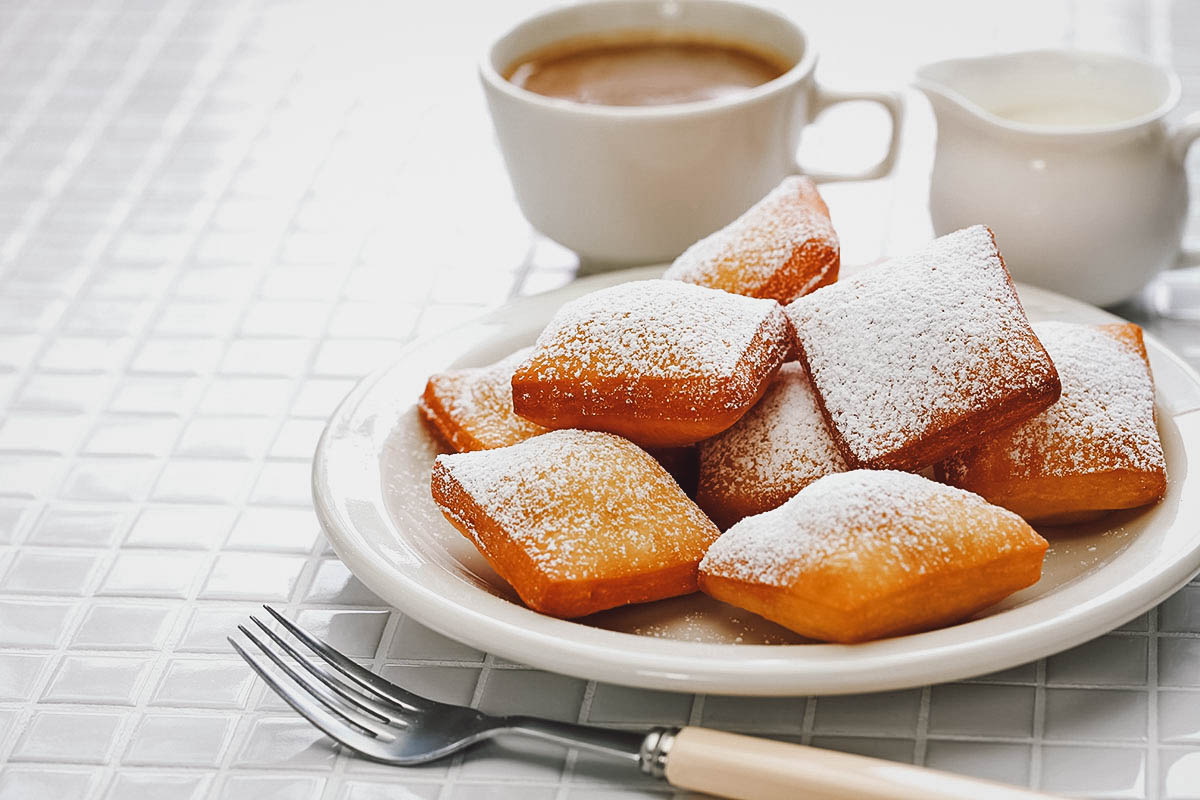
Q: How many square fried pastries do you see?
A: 8